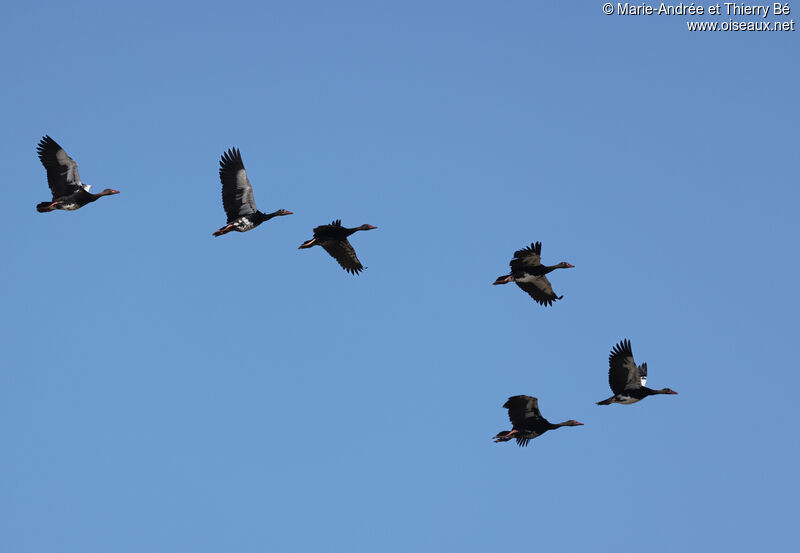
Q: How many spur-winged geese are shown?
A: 6